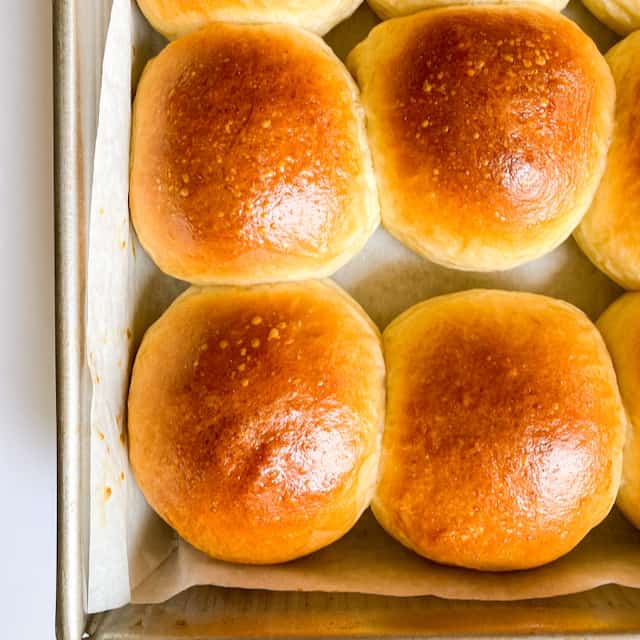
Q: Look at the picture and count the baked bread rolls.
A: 9